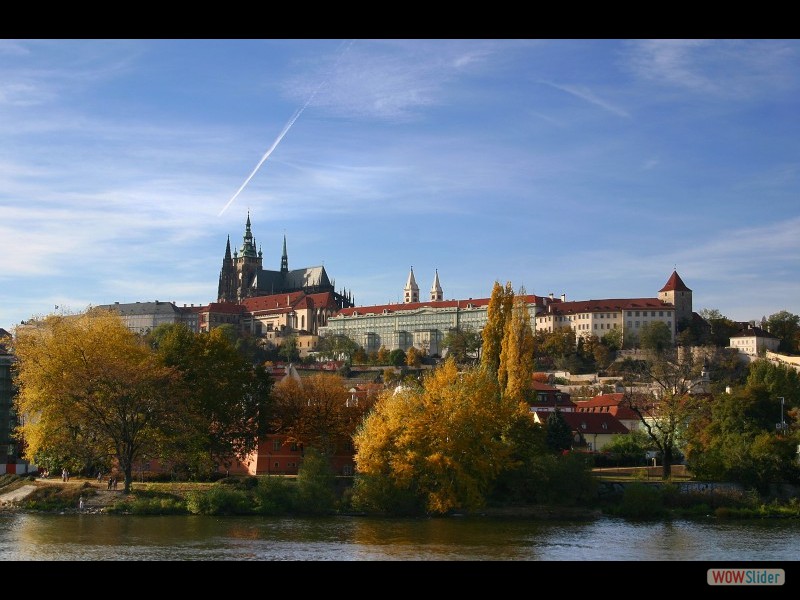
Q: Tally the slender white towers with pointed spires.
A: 2